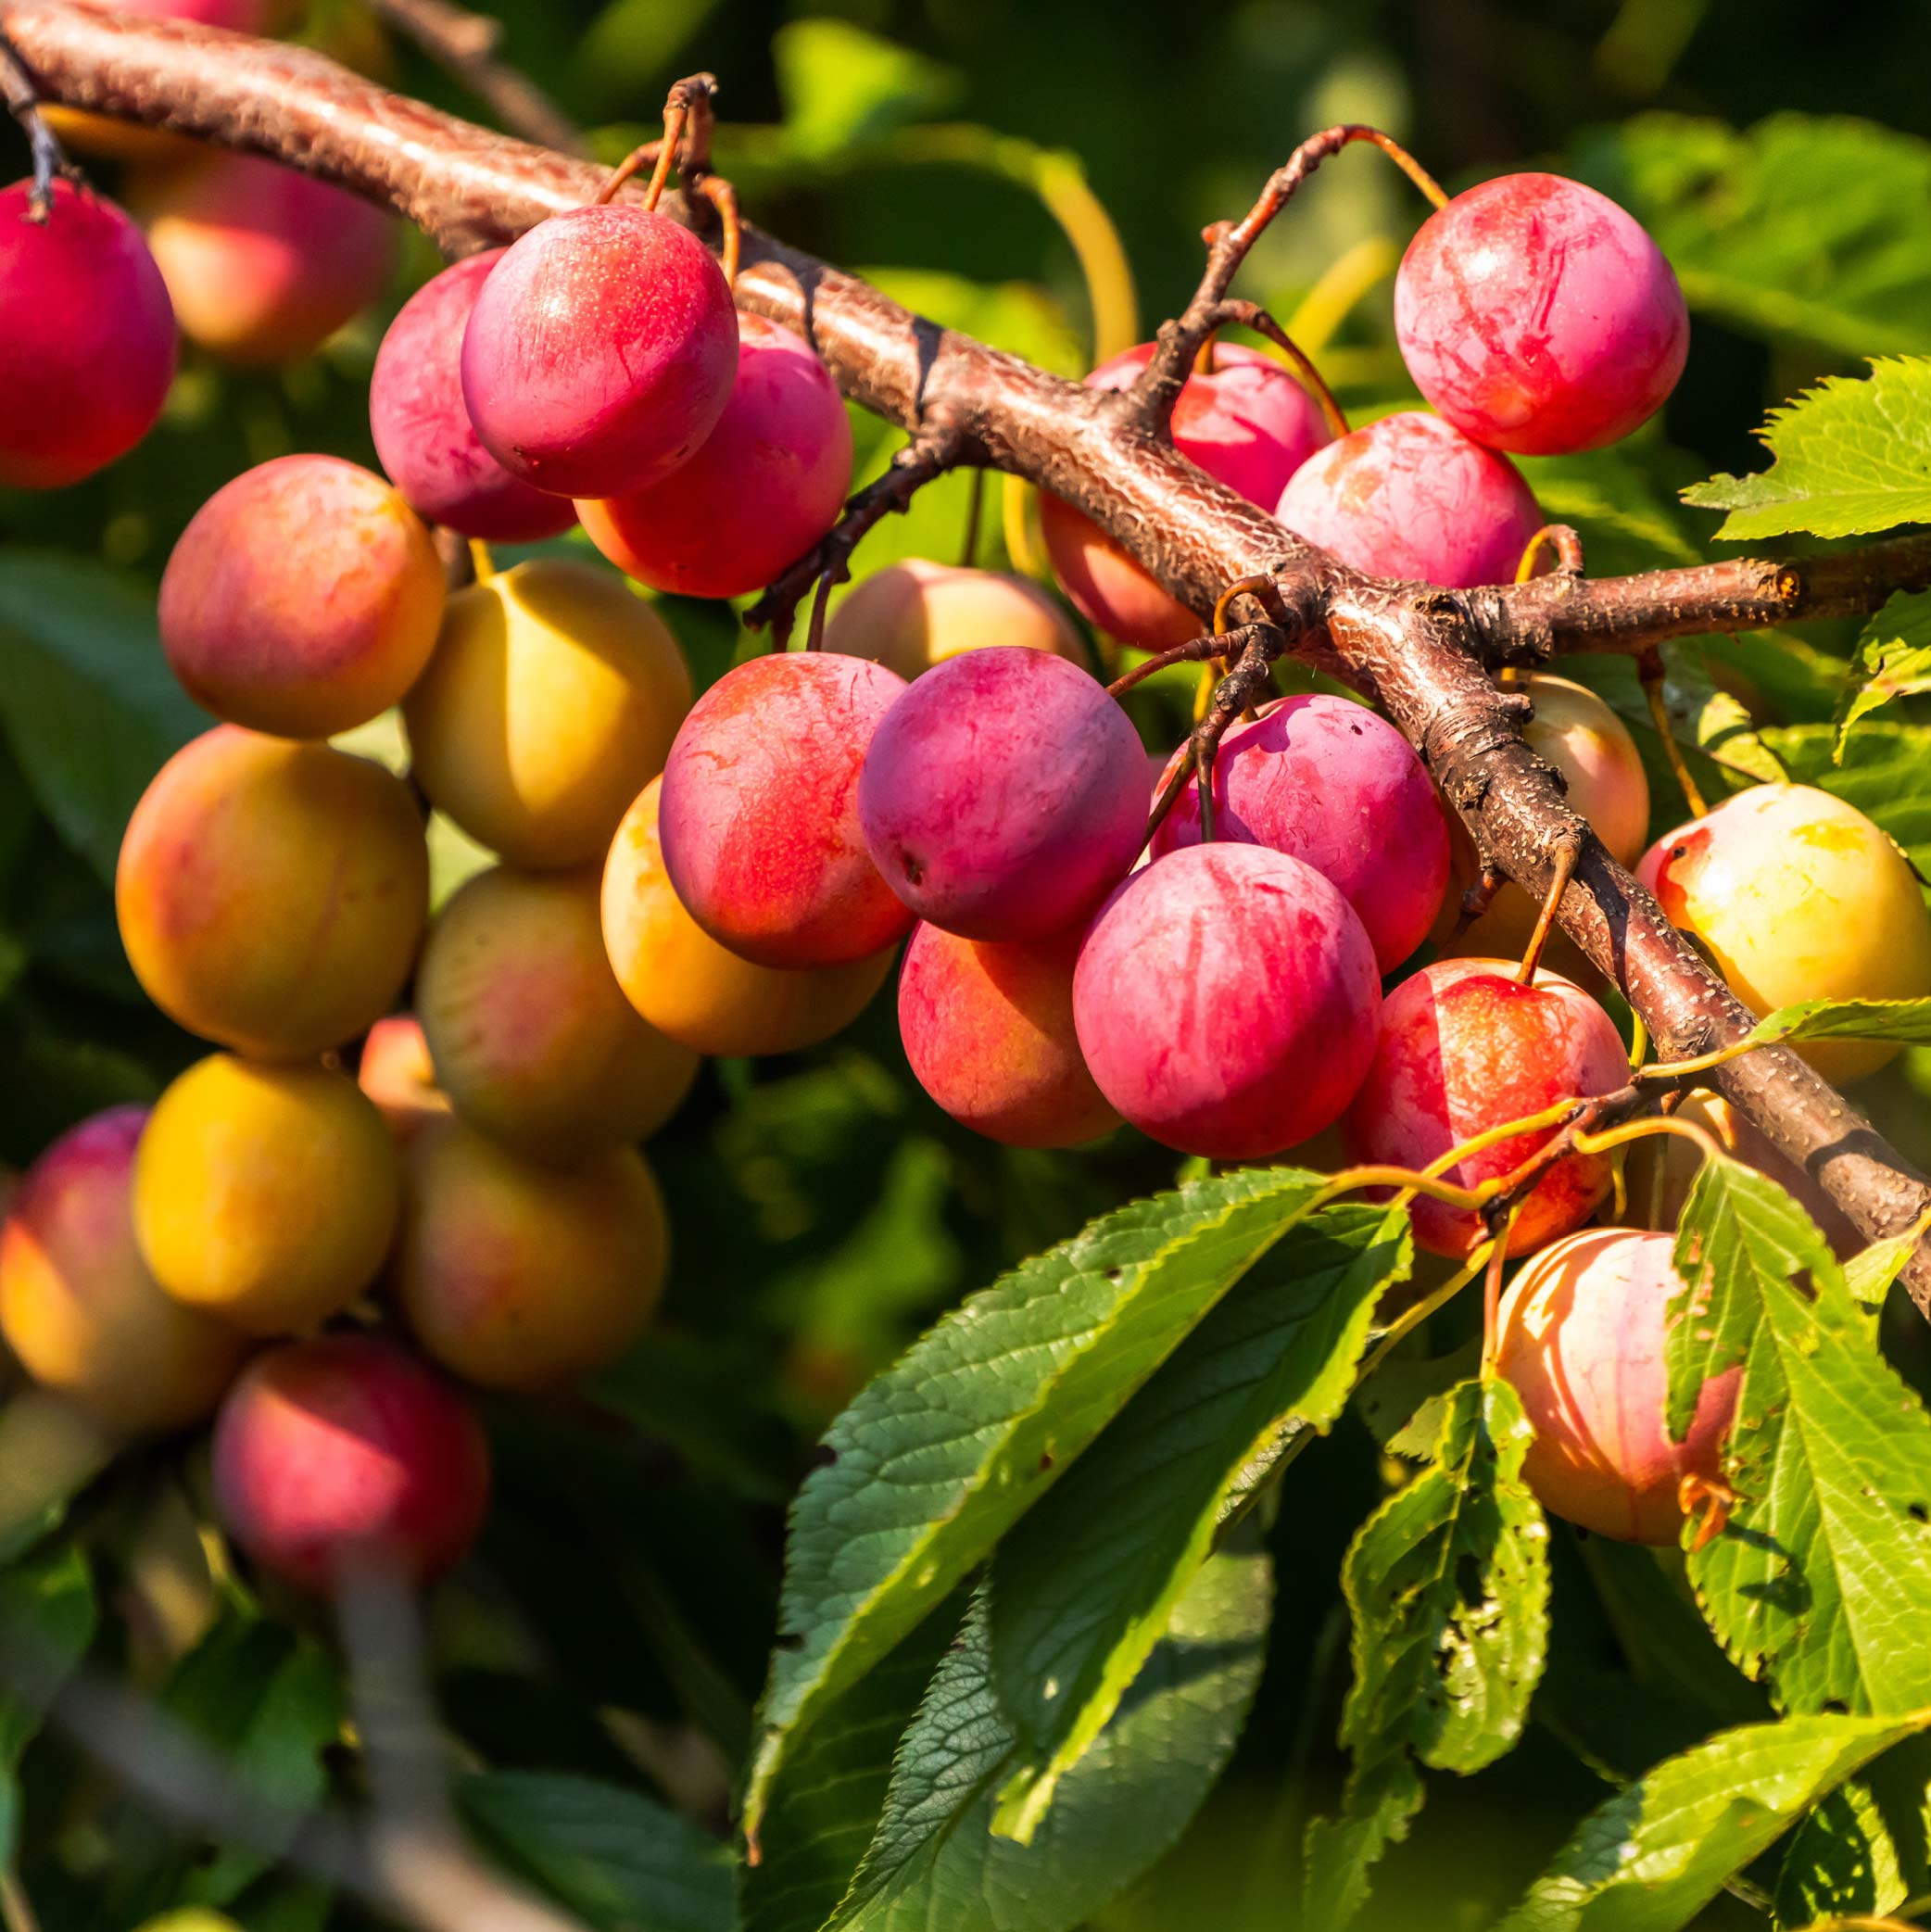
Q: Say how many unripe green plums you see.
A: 0